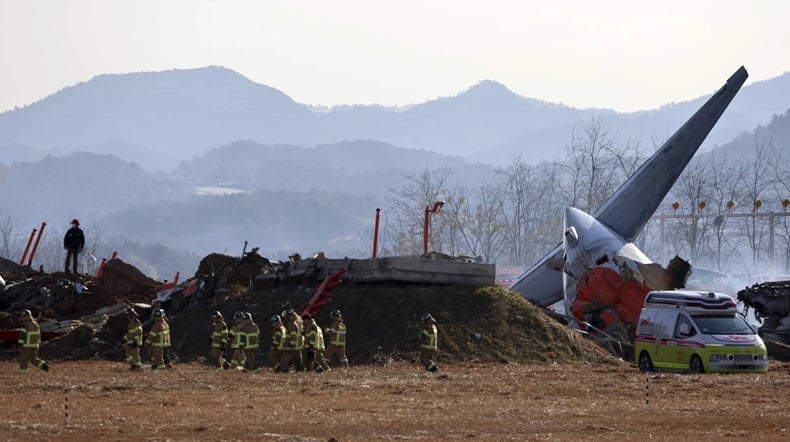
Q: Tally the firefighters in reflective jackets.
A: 11